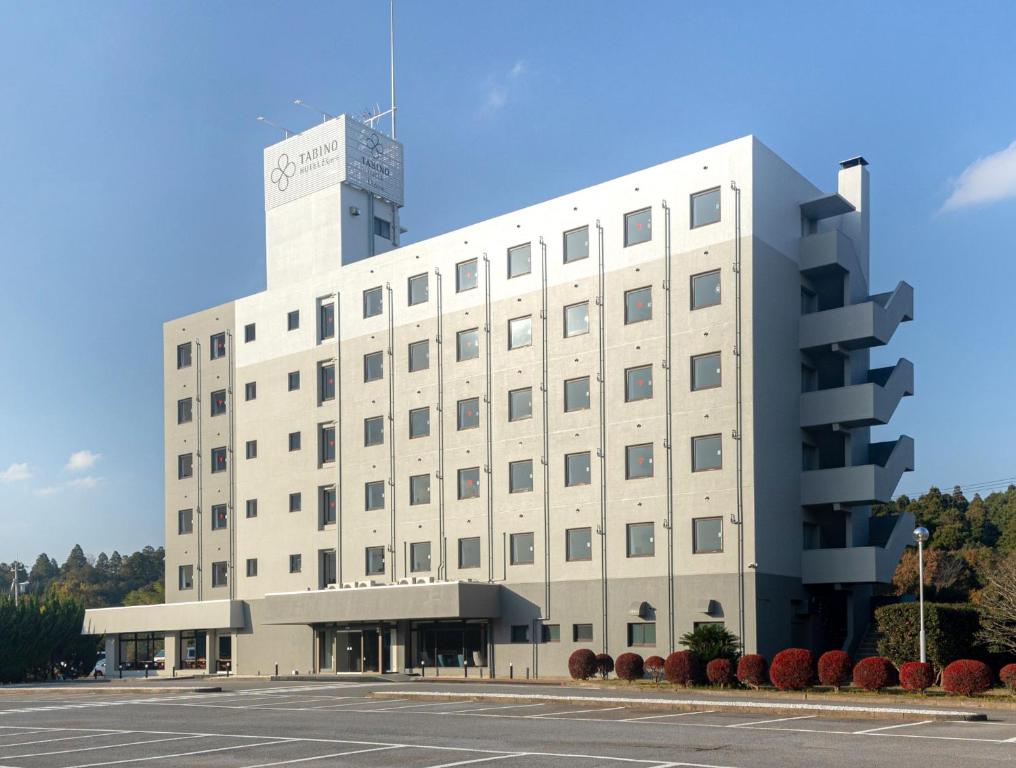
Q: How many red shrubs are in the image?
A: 13